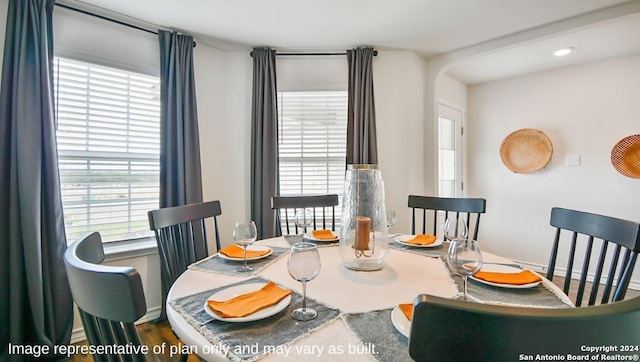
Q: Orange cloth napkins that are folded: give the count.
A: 6